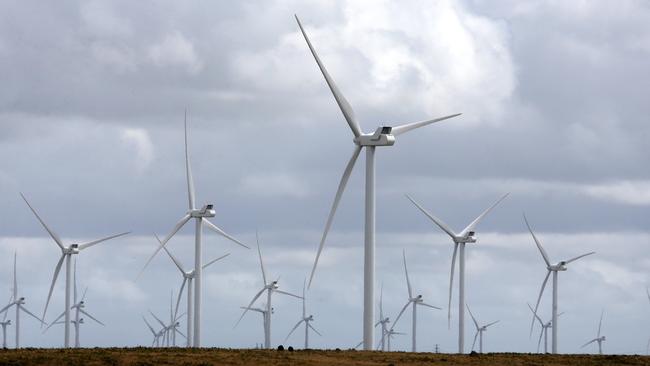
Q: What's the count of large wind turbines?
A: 5